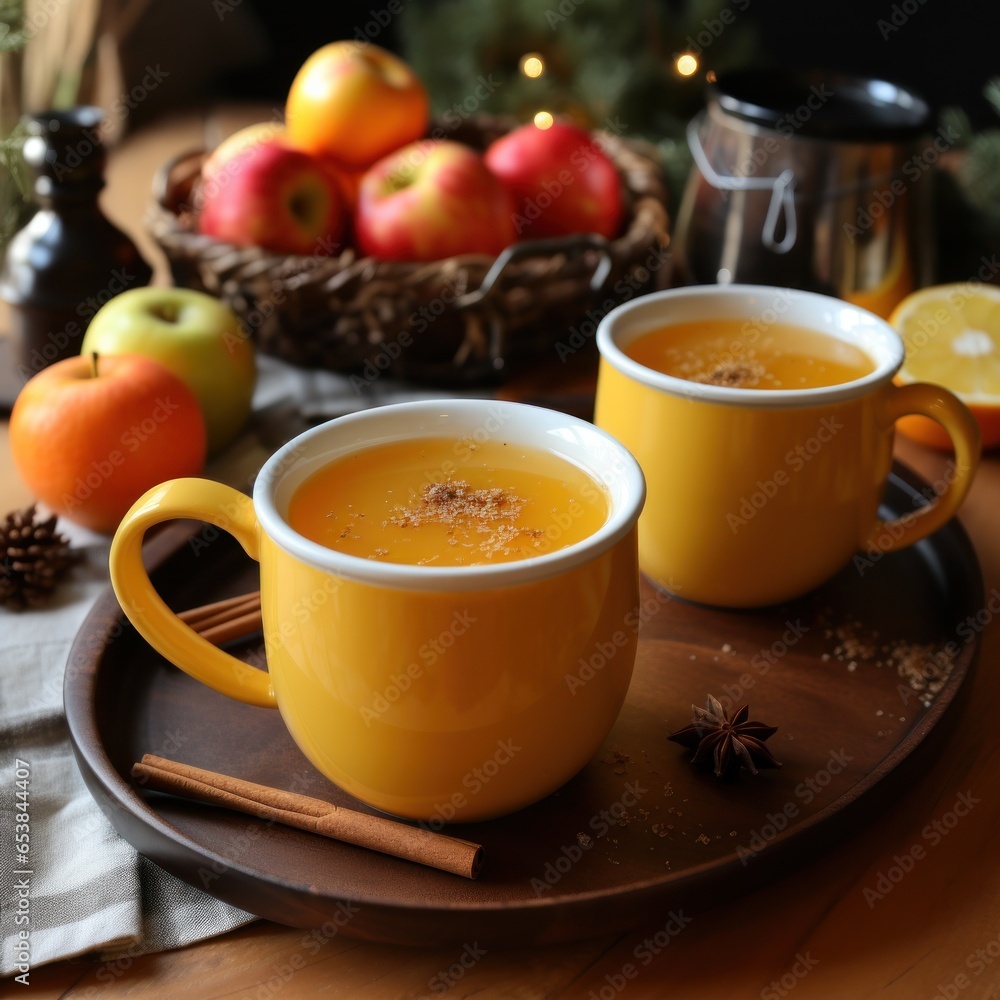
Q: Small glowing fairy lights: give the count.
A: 3